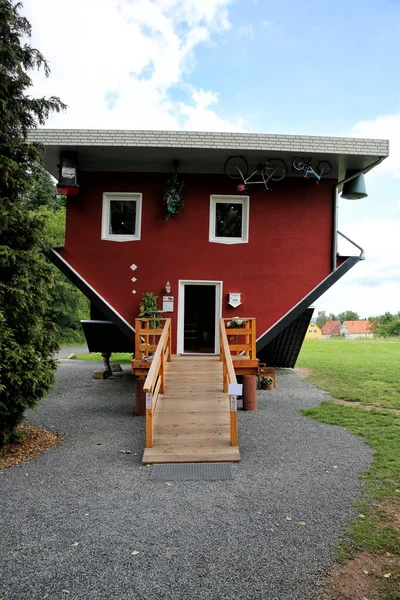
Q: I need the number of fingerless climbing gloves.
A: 0